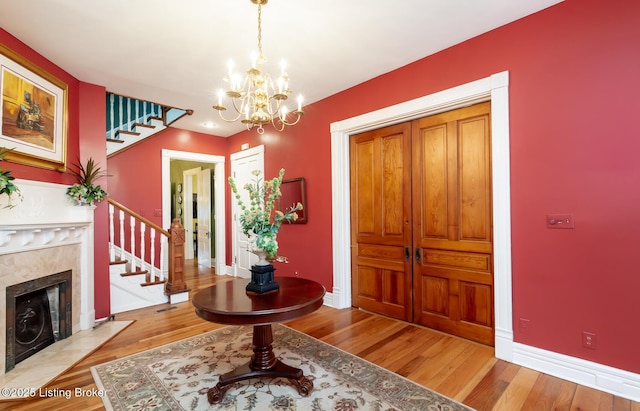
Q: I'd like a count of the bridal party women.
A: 0